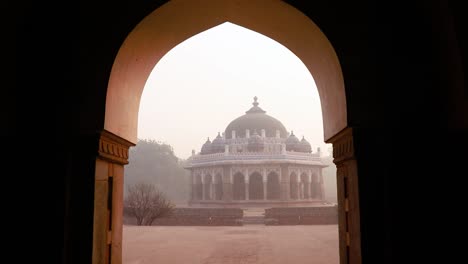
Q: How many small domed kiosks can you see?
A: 5